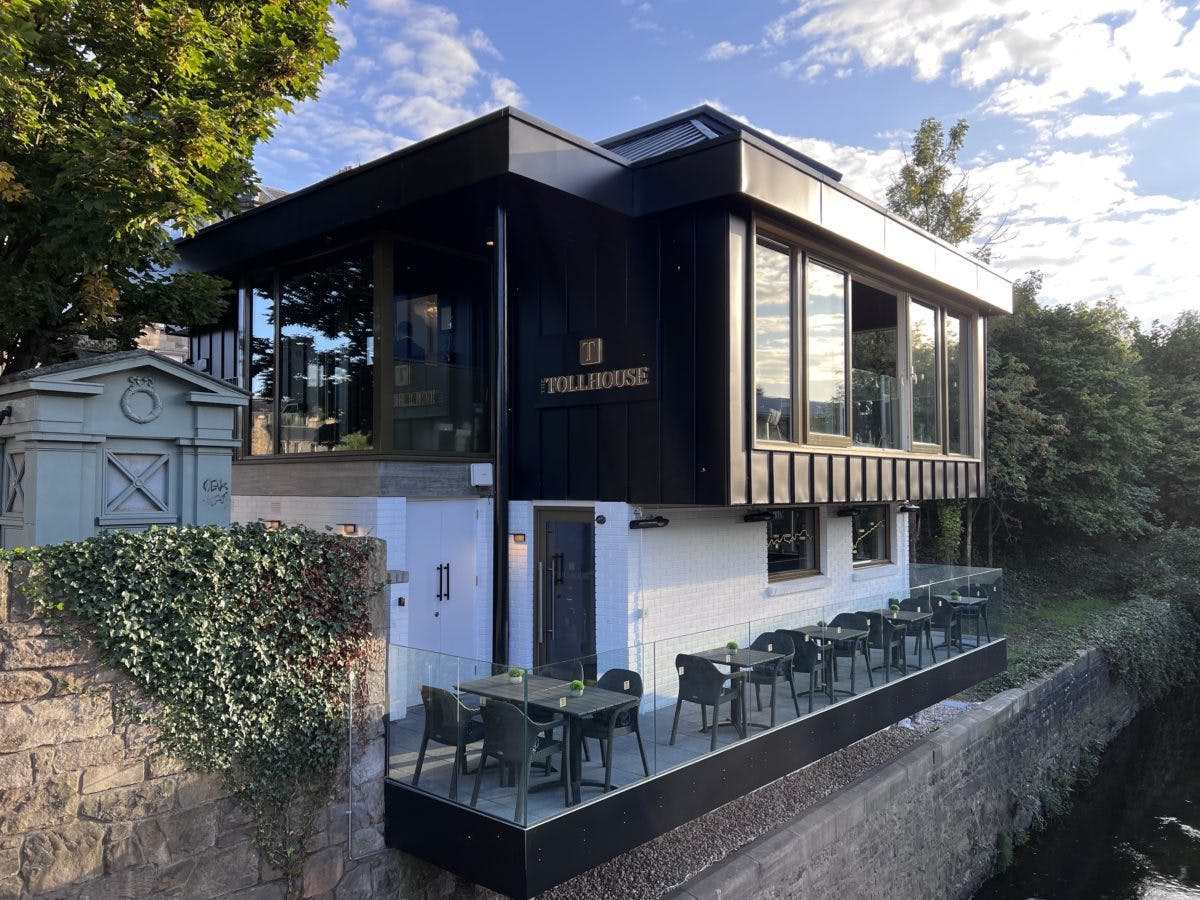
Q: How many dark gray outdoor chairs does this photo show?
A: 12